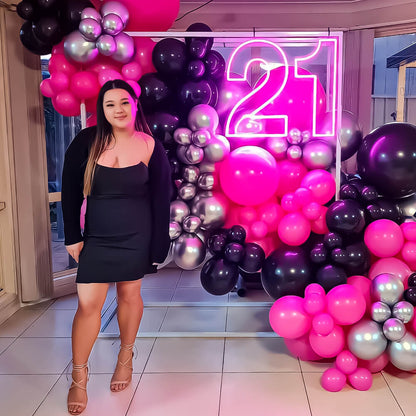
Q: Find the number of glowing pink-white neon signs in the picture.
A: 1